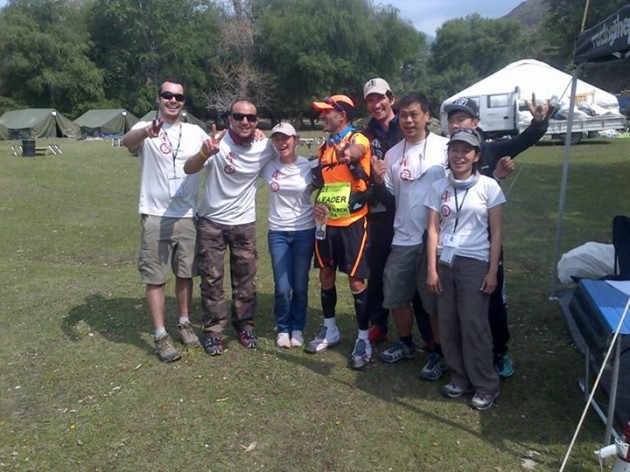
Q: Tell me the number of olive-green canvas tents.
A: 3